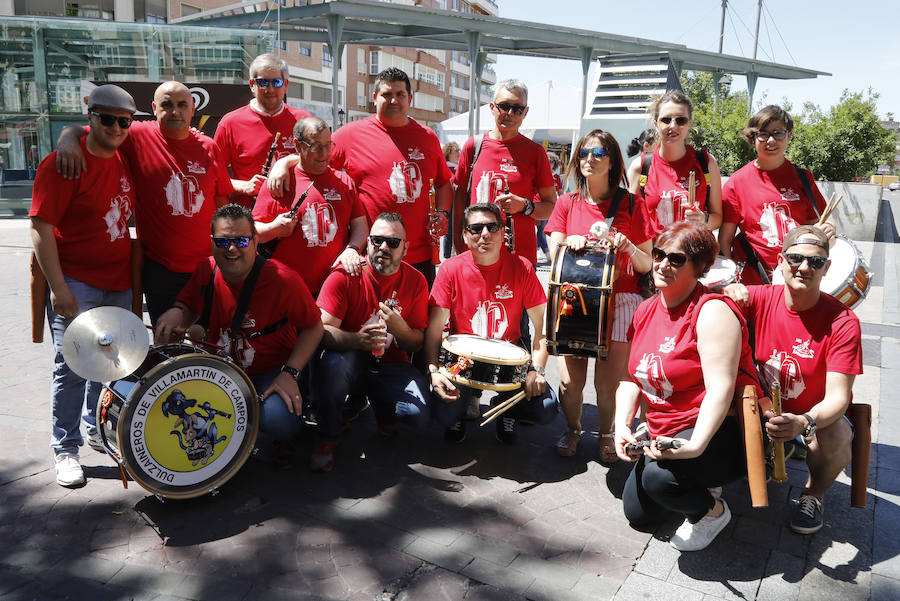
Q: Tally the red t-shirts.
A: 14